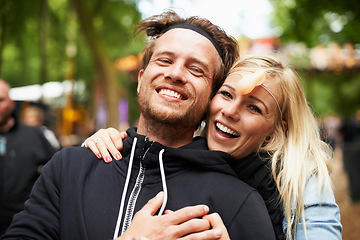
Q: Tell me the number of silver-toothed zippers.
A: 1